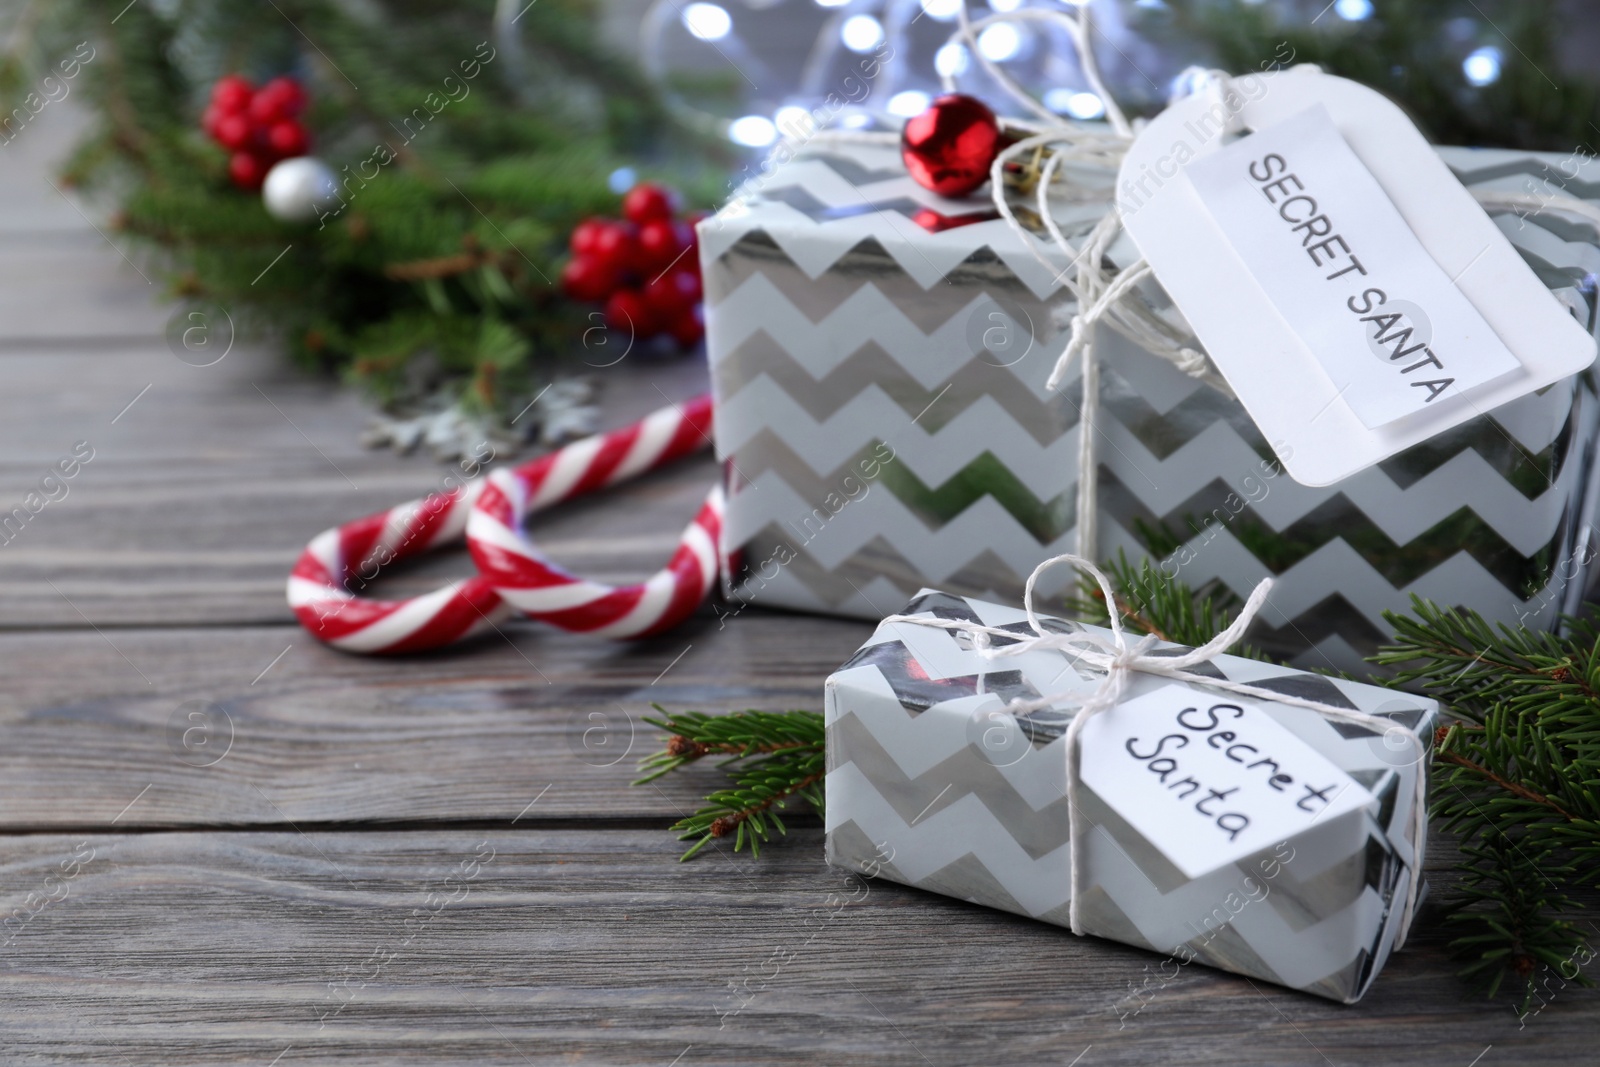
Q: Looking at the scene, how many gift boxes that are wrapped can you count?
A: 2